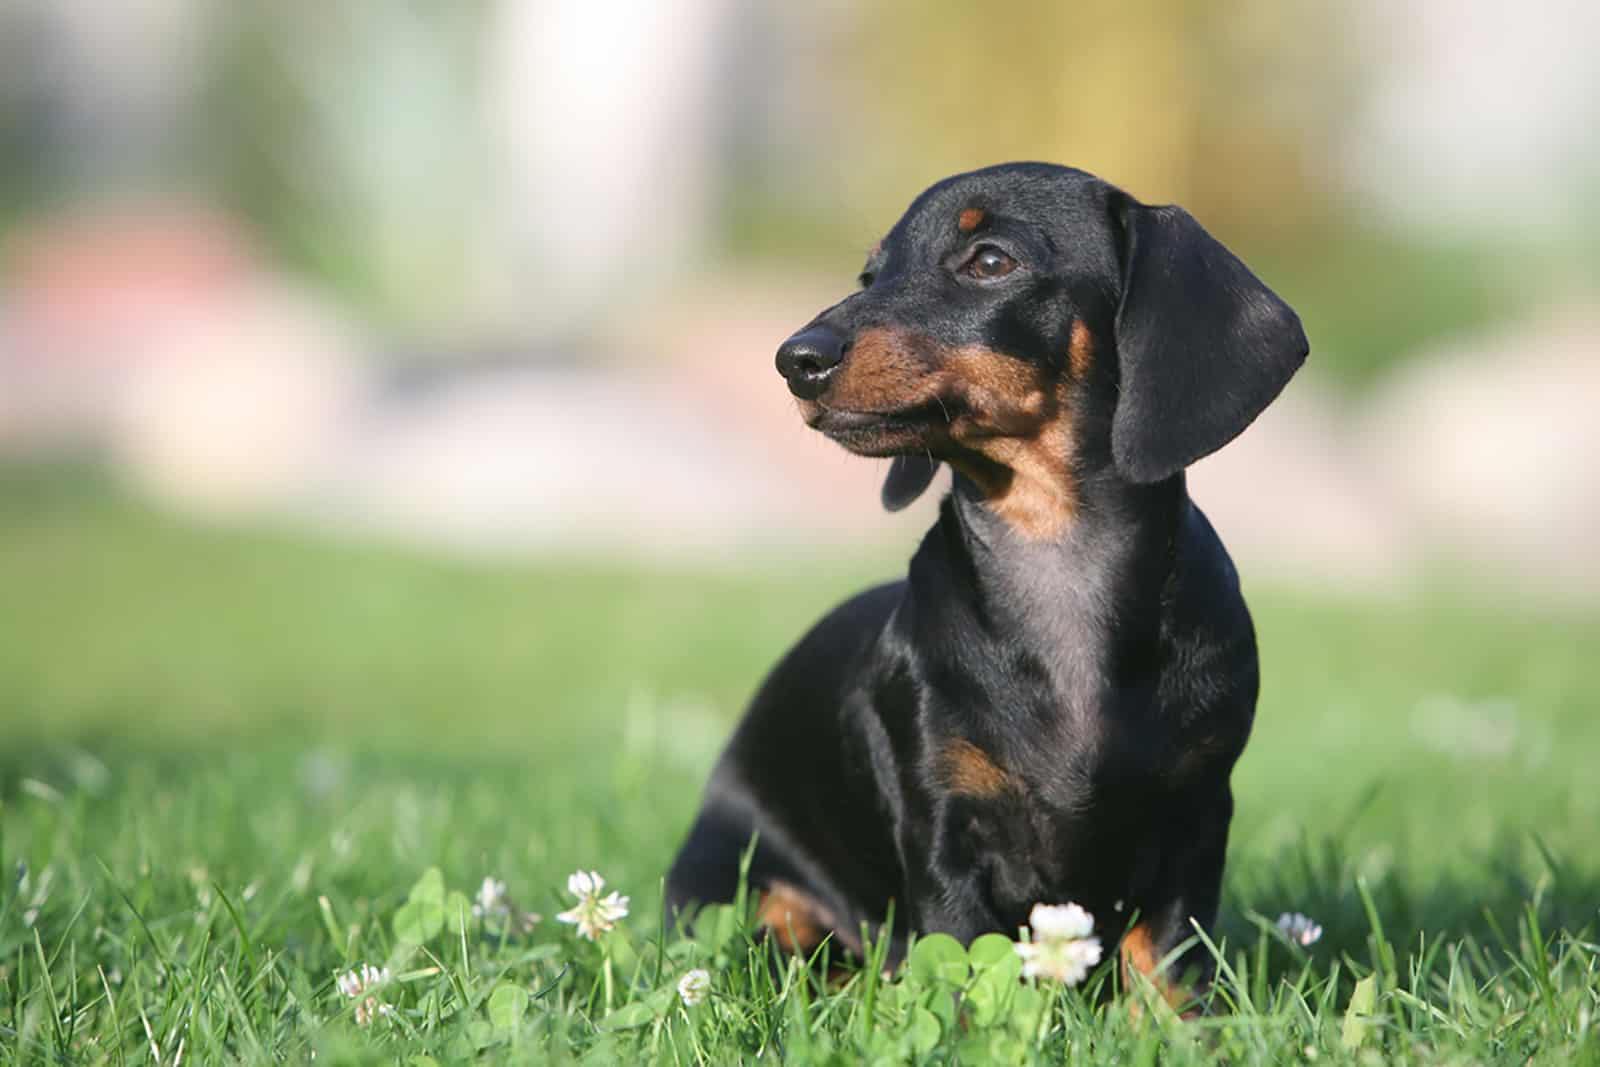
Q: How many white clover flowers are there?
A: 6